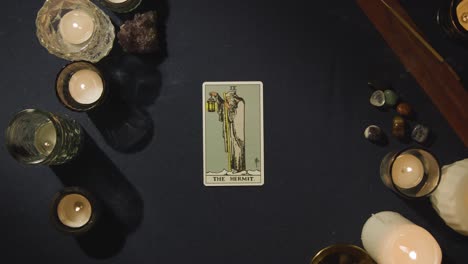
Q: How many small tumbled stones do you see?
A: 6